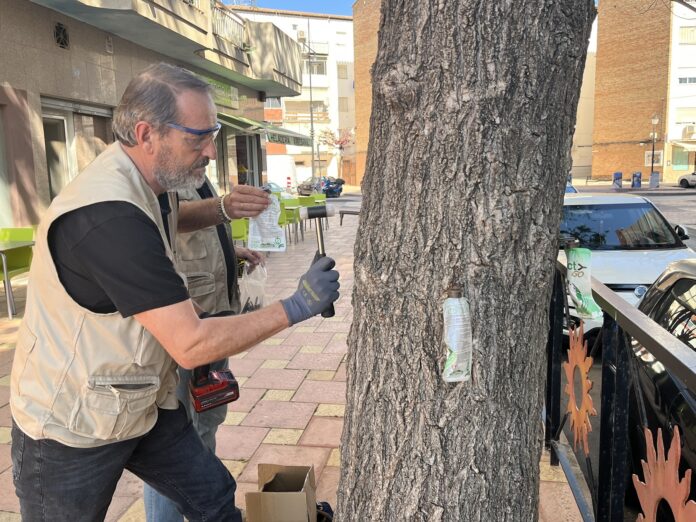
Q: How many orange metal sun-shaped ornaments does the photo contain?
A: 2